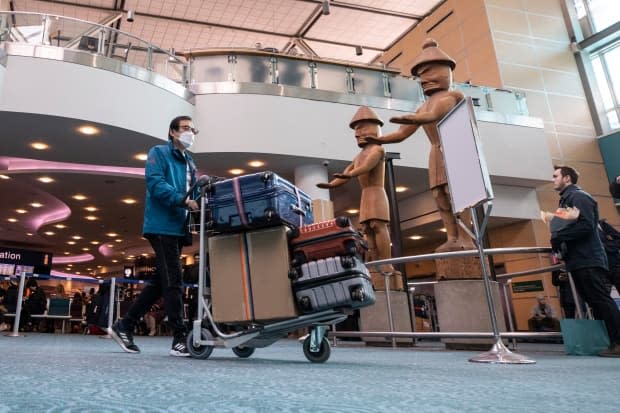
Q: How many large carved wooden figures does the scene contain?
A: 2